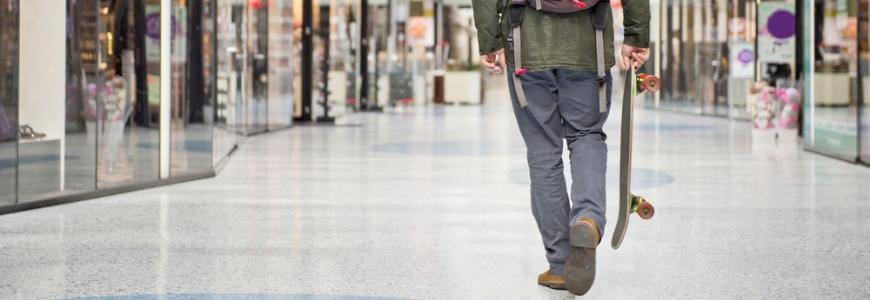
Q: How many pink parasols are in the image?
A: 0